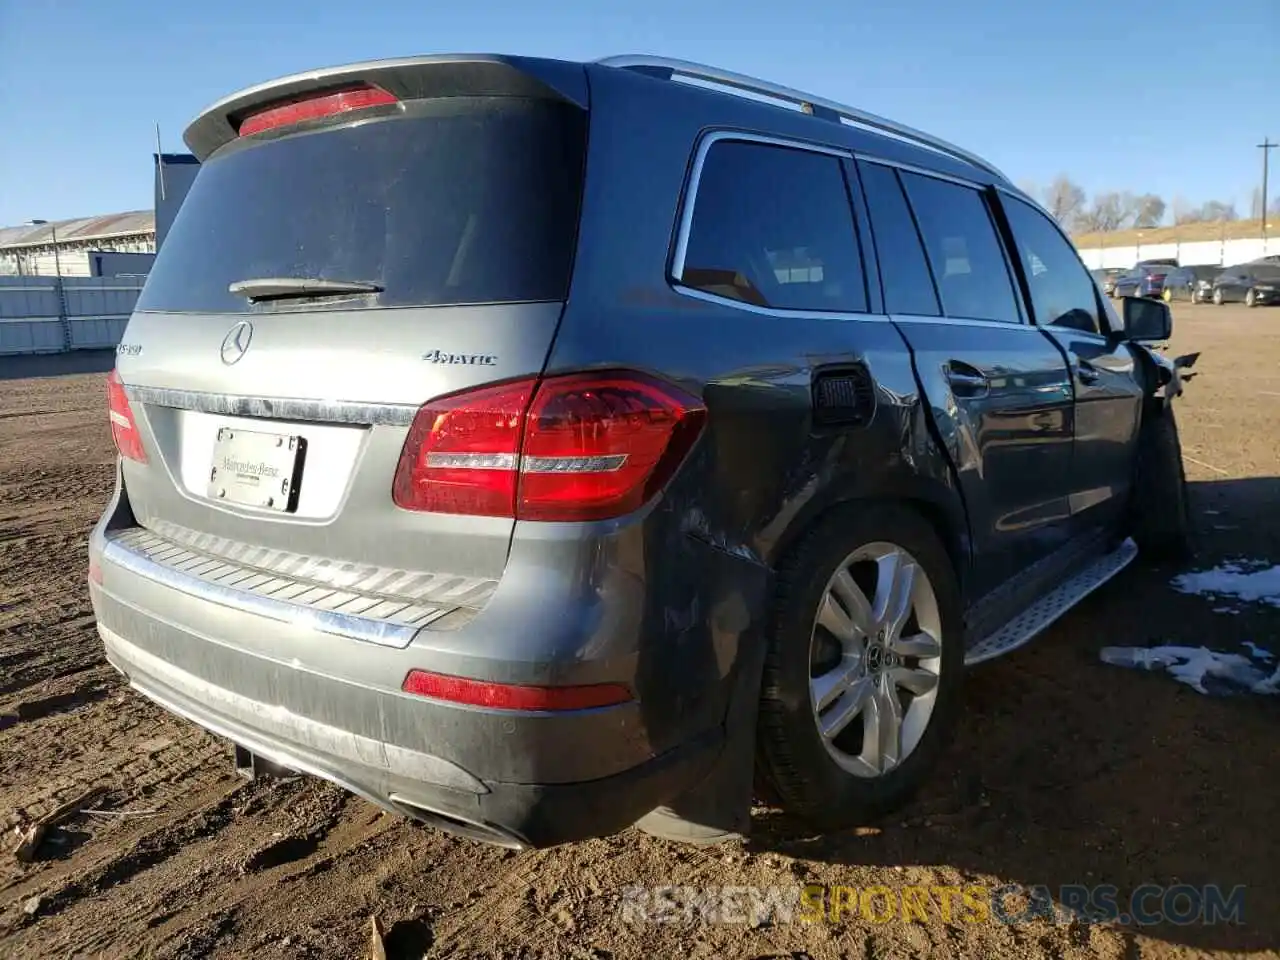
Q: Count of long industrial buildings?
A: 1